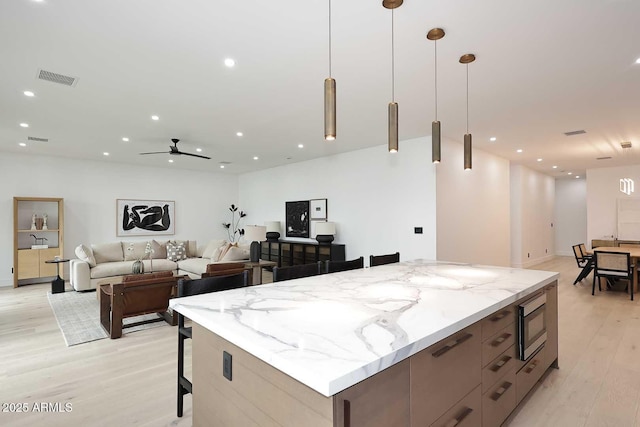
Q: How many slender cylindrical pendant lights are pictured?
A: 4